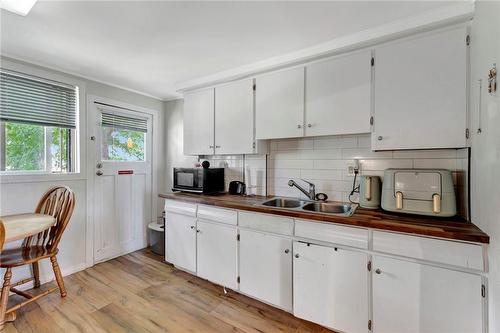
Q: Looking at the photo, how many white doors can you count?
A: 11